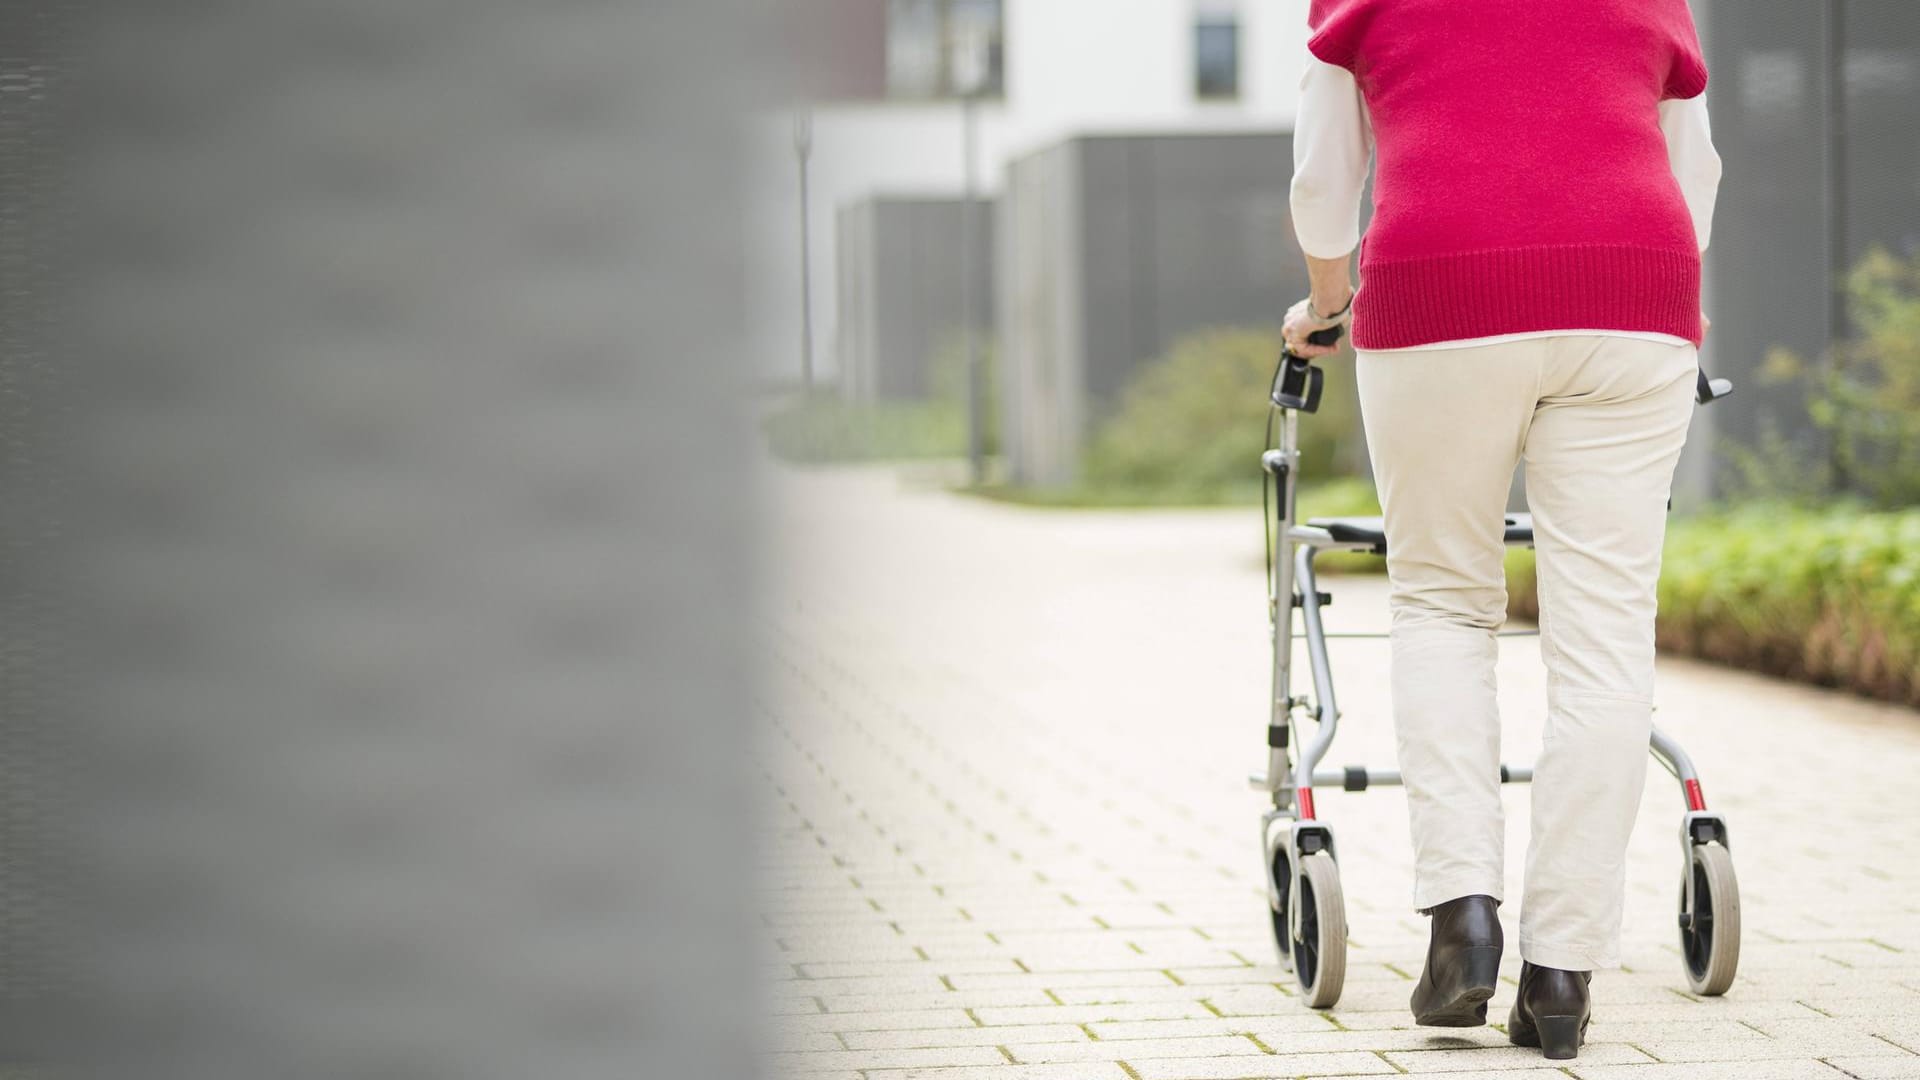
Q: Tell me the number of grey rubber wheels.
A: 3